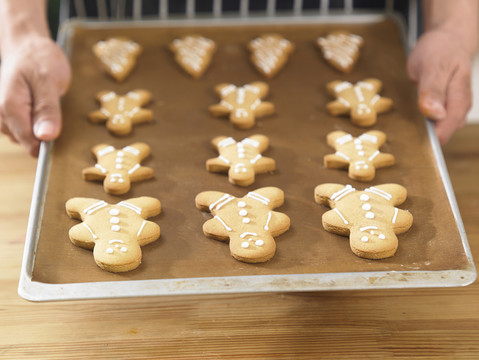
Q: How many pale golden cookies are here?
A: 13